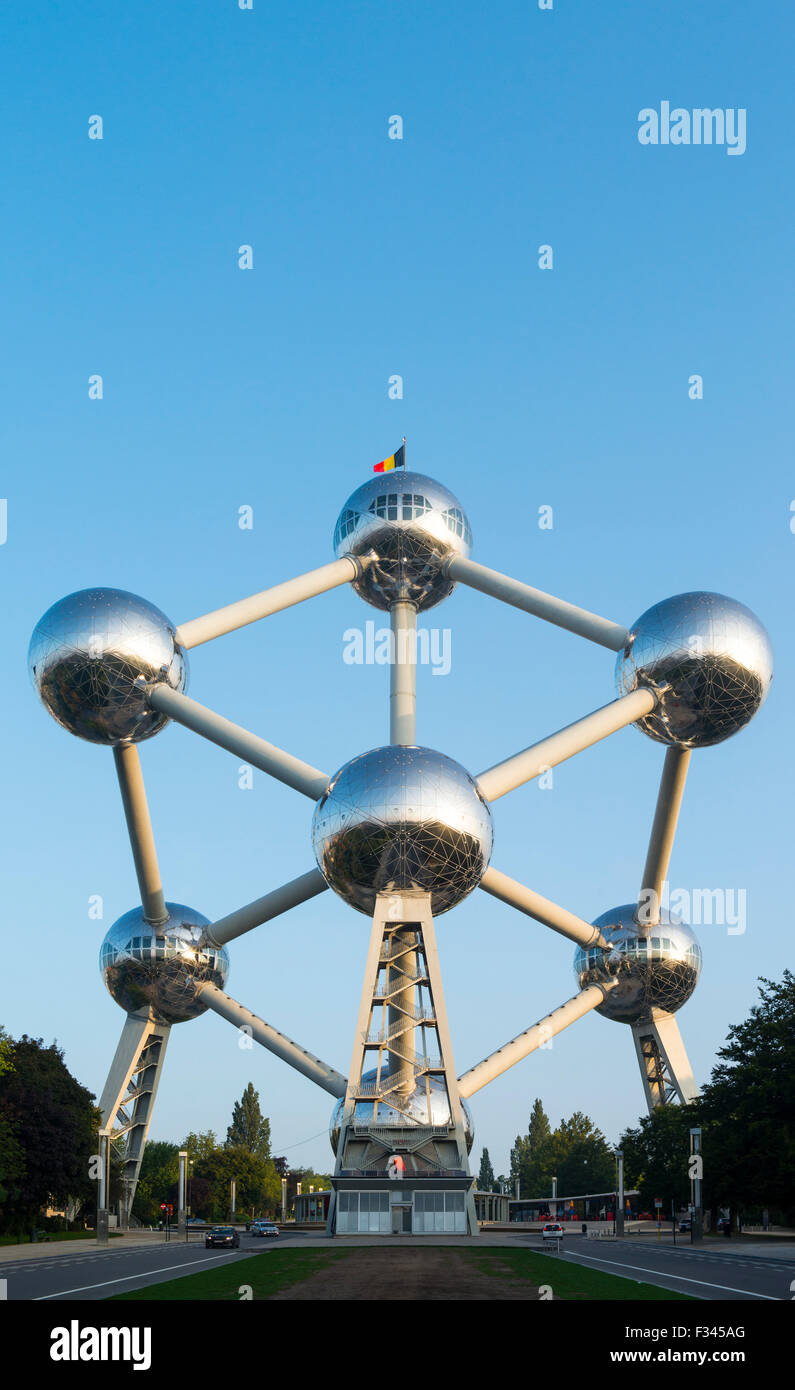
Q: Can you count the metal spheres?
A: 7